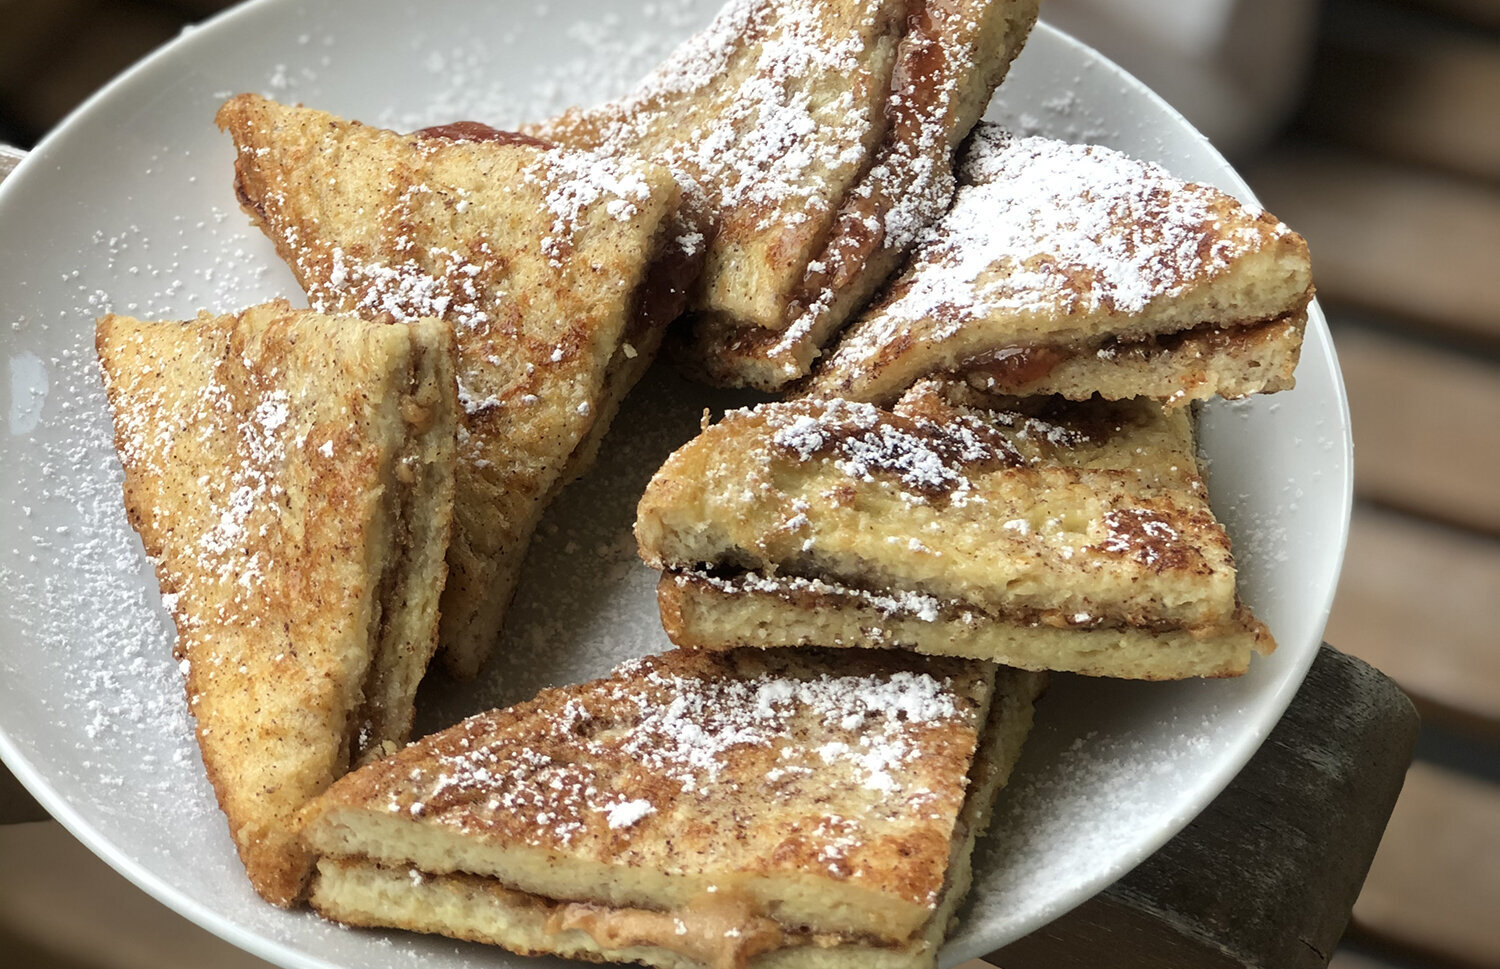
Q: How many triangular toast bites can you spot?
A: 6